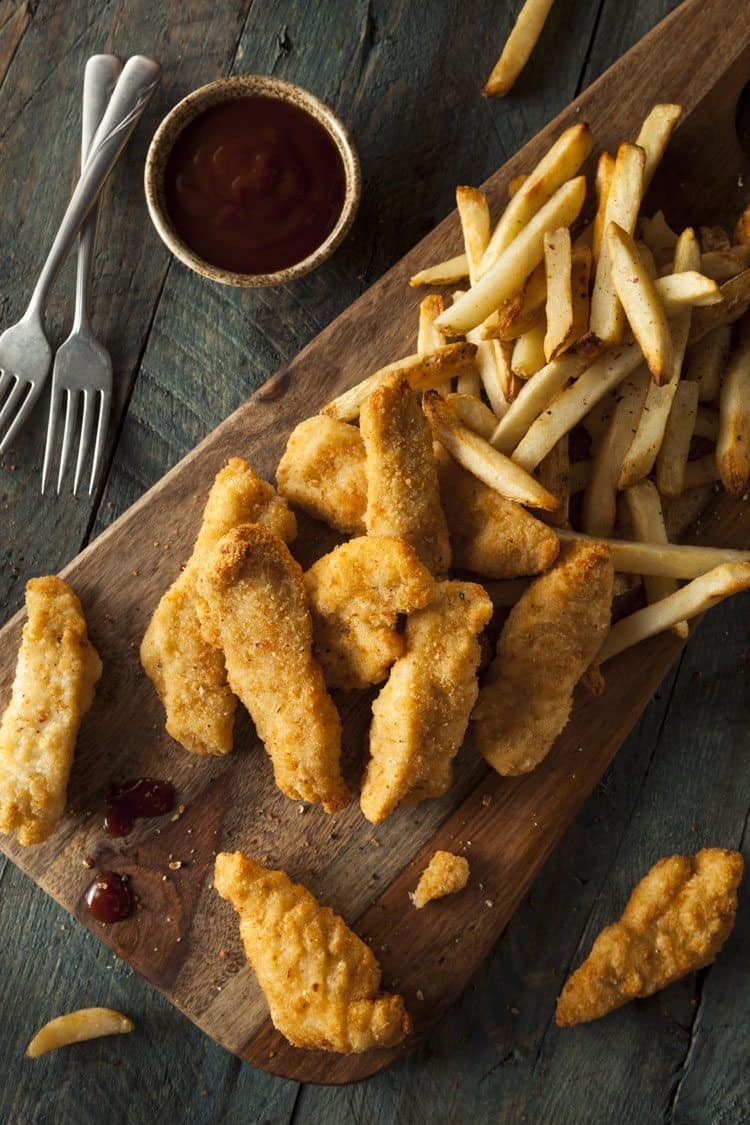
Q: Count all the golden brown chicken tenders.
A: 11